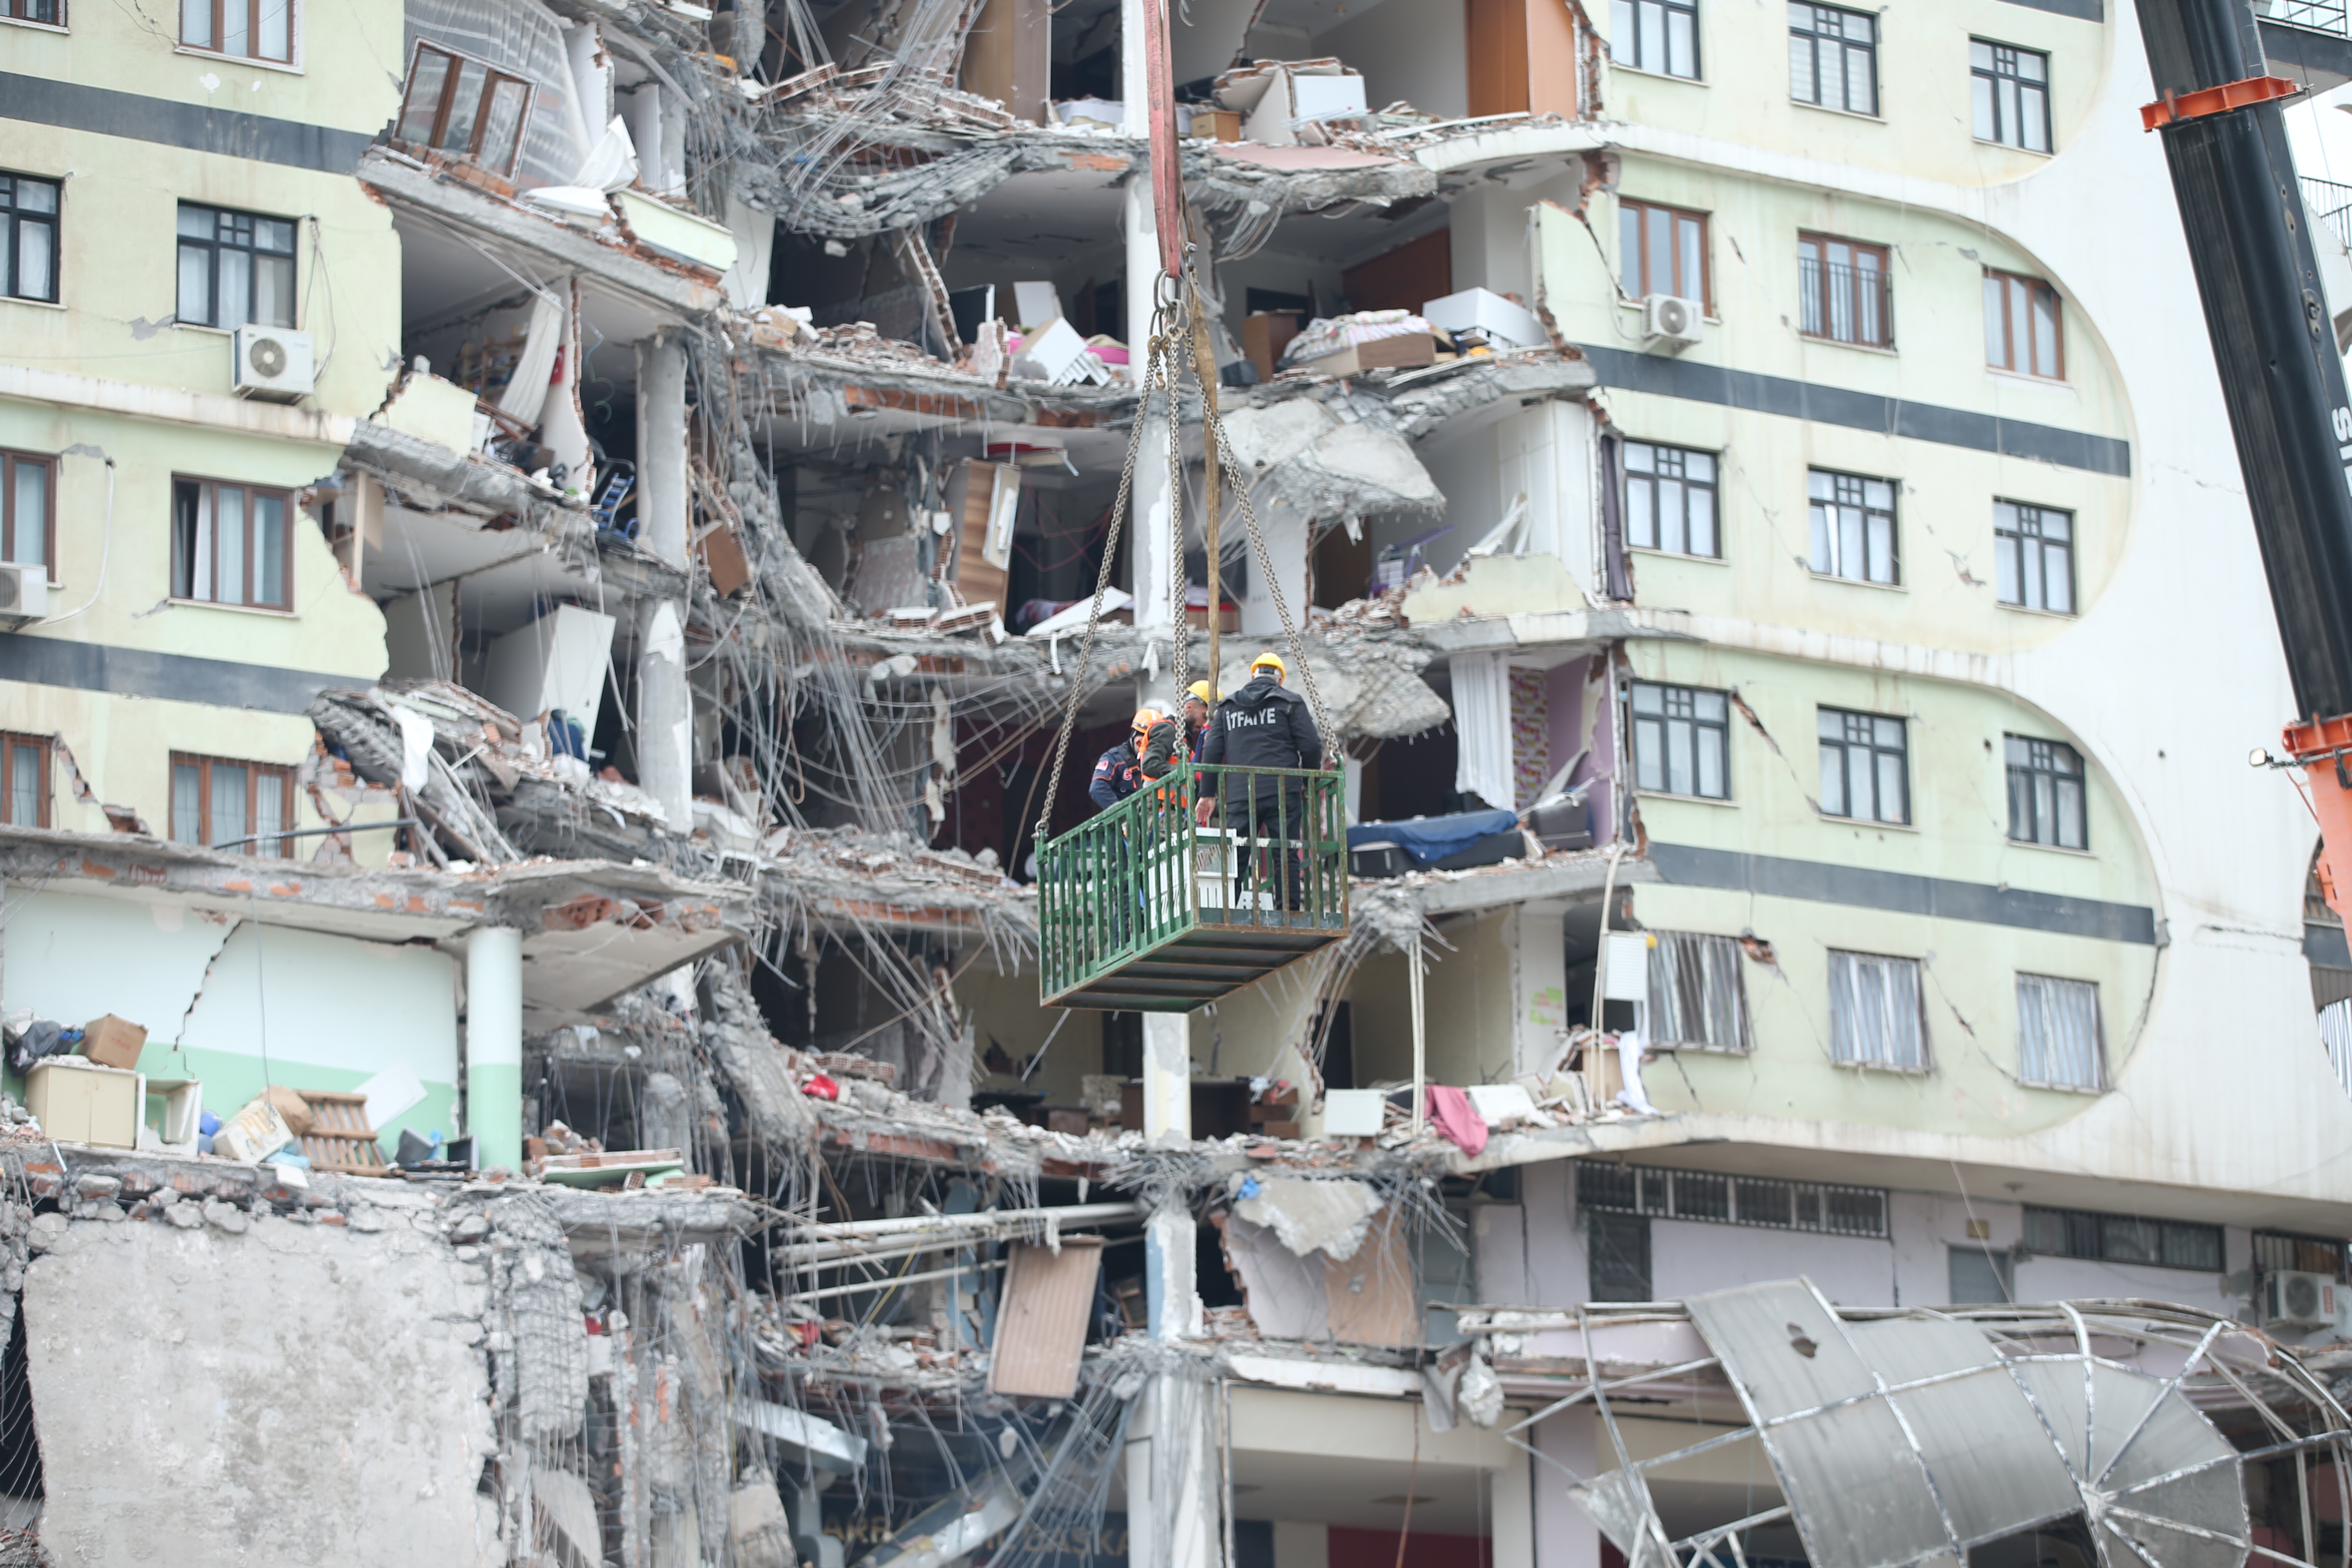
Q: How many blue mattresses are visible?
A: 1